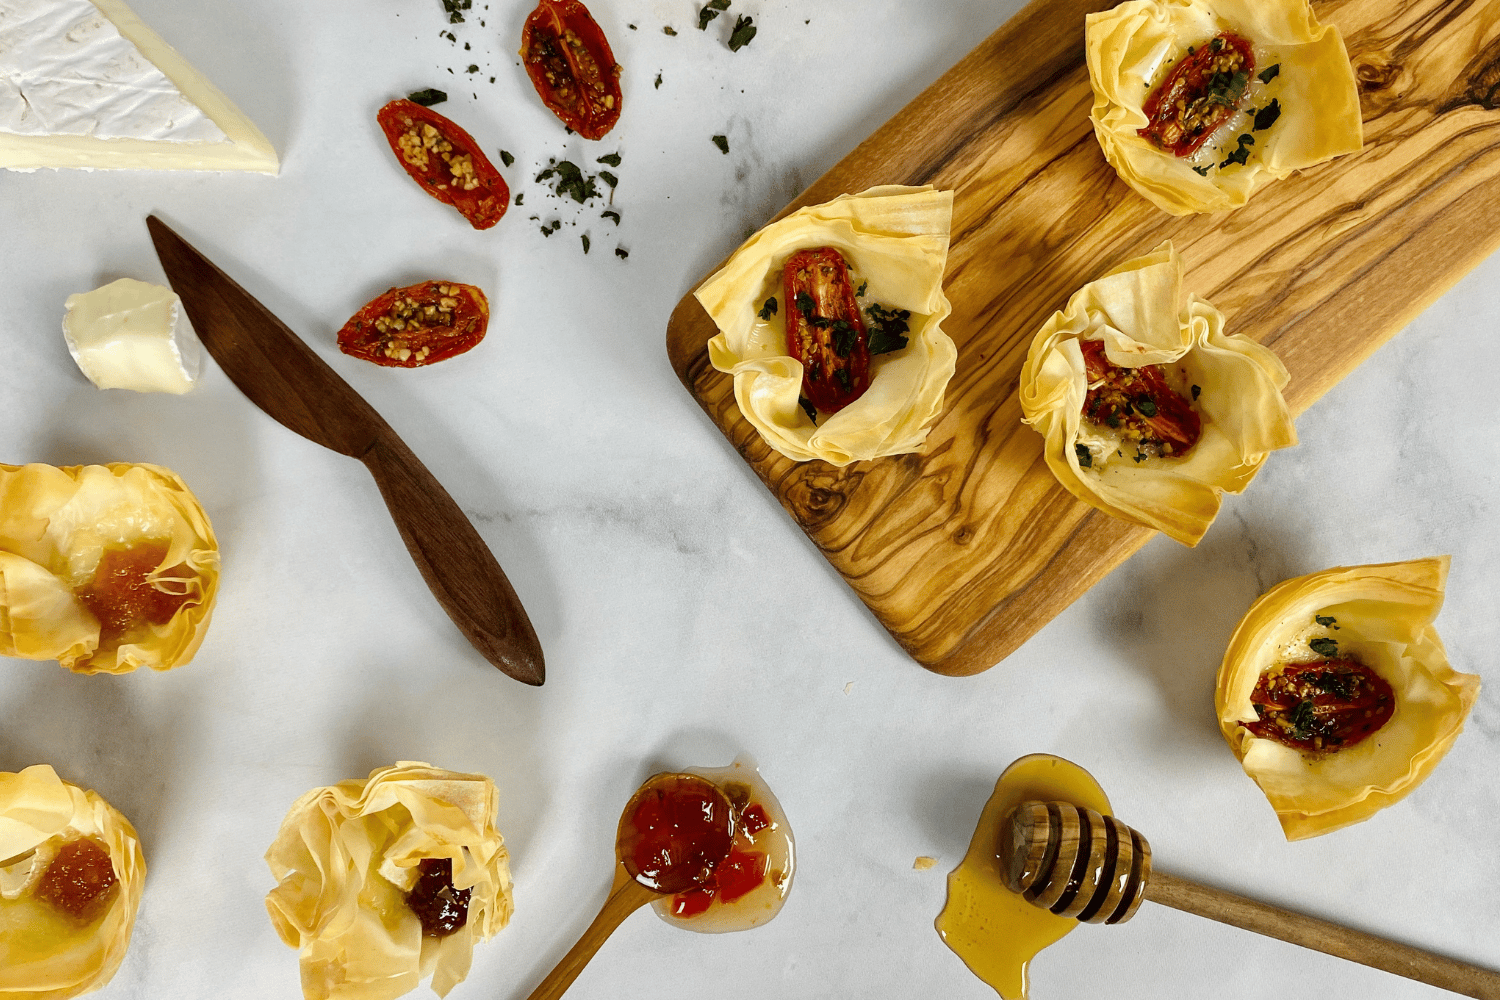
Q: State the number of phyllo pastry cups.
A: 7